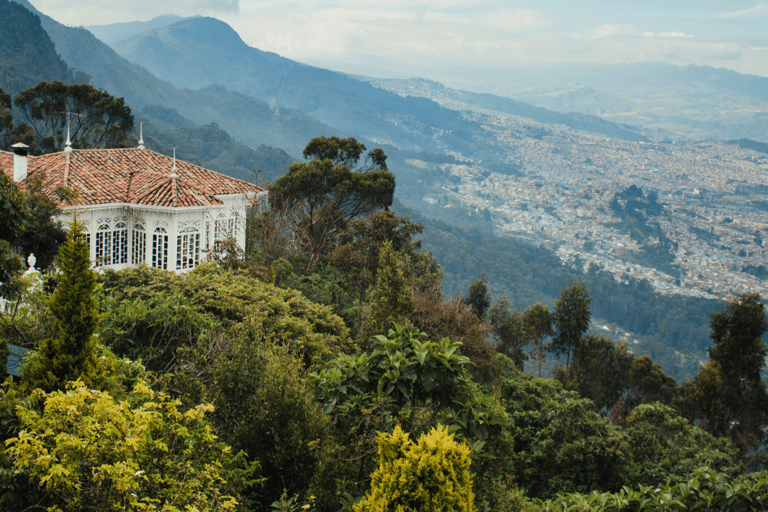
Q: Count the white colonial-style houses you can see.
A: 1